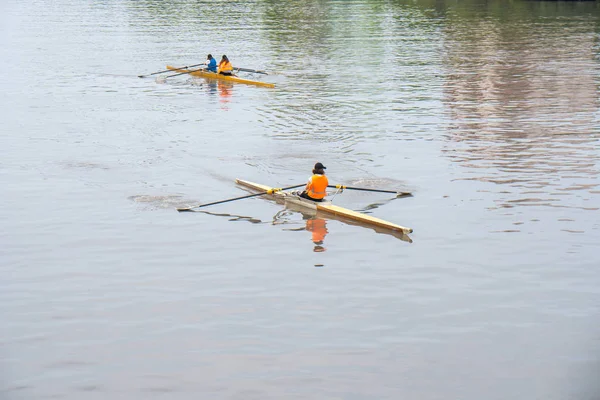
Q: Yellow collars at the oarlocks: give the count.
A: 2